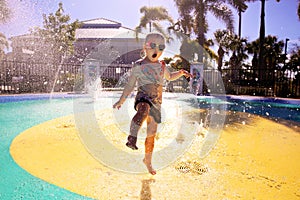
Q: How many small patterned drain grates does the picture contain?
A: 2